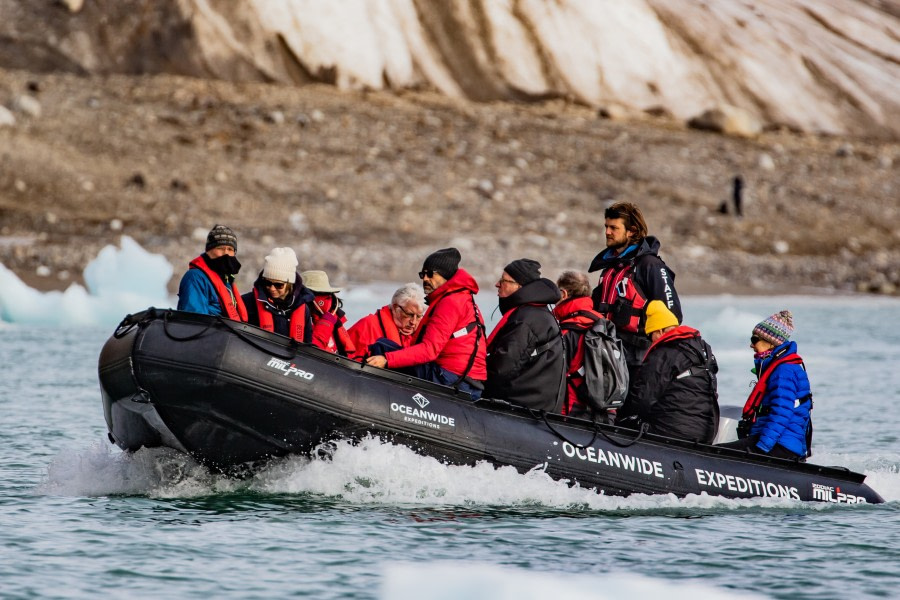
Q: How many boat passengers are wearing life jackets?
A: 10